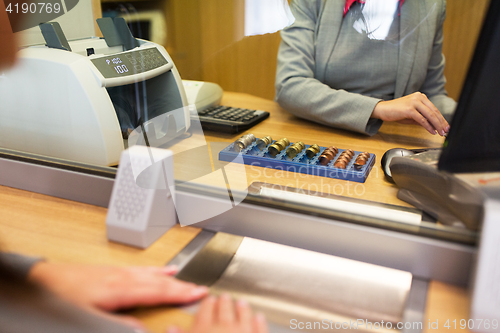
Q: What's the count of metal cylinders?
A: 8